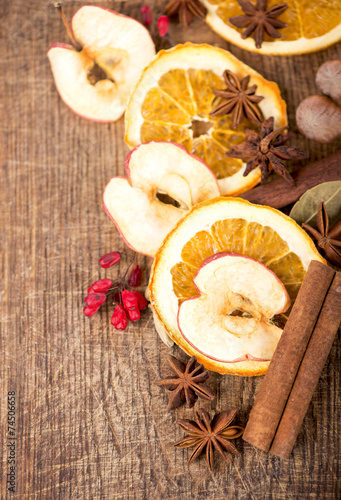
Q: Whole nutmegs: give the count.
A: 2